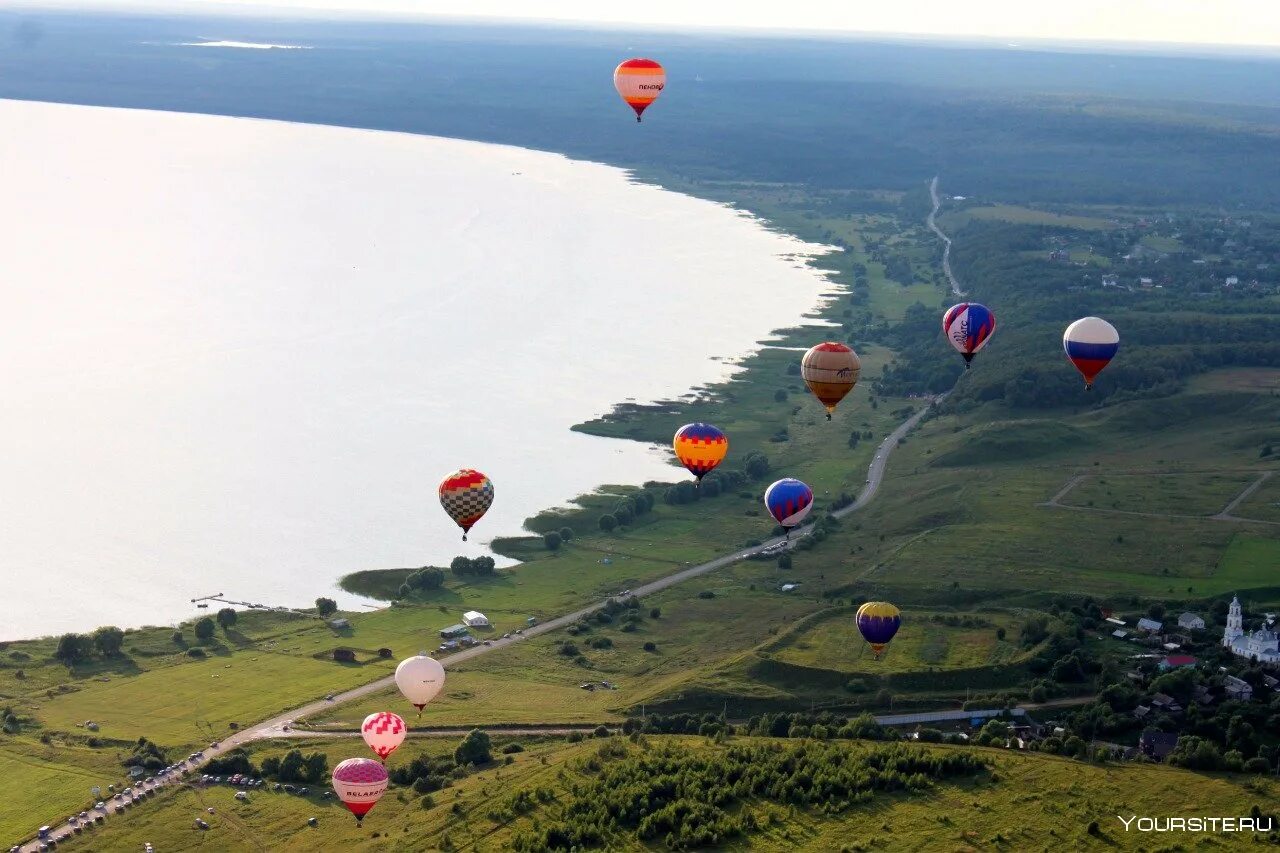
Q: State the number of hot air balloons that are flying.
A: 11